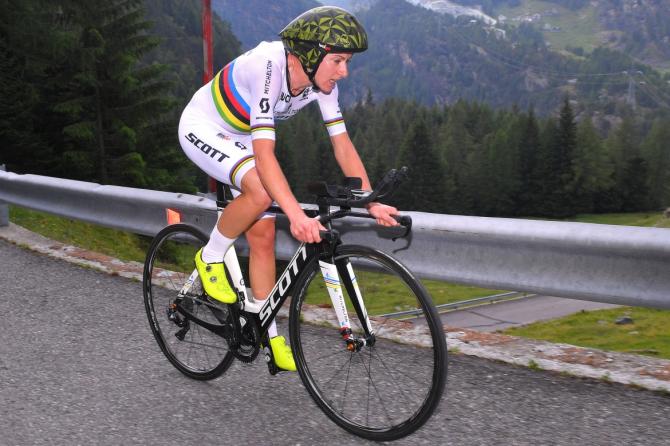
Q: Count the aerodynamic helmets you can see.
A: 1